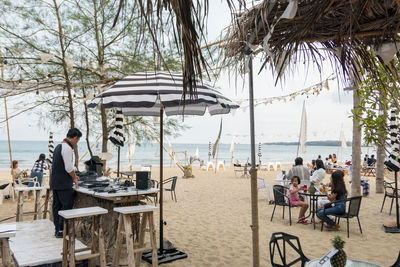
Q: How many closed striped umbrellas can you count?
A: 5